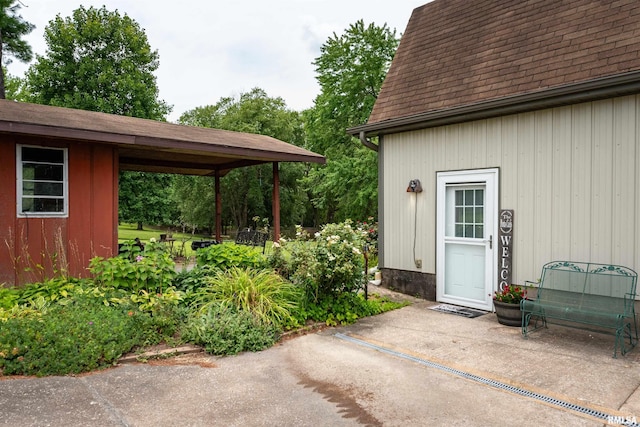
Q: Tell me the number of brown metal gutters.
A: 1